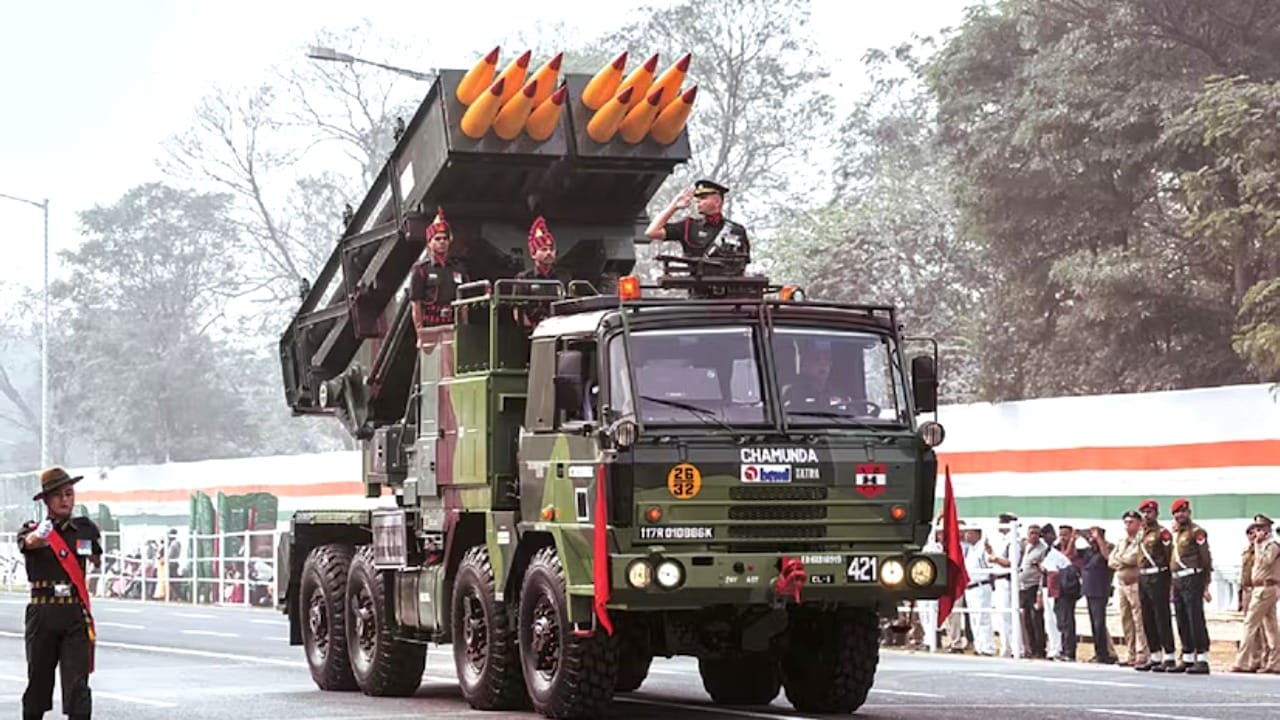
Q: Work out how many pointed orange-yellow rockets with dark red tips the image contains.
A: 12